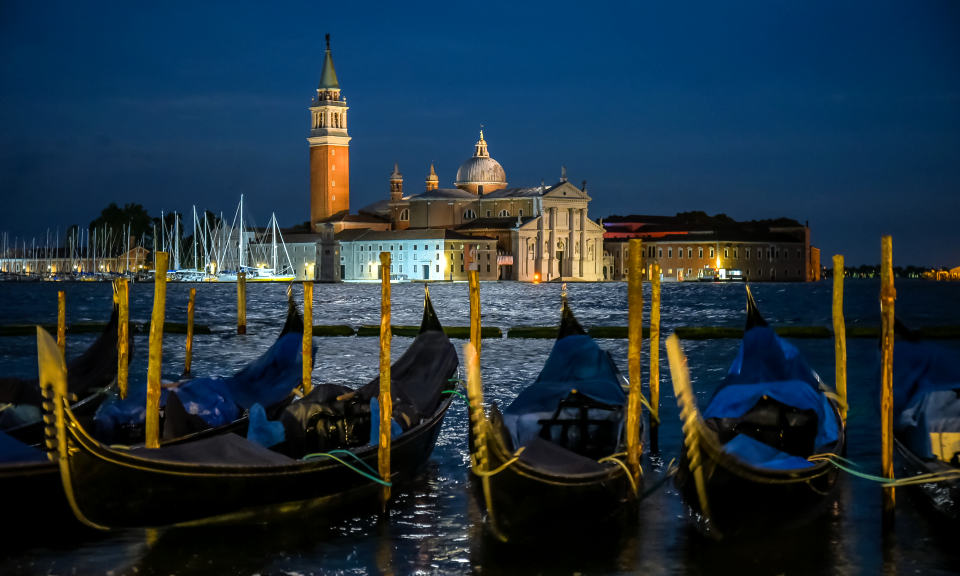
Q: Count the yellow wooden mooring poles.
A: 12